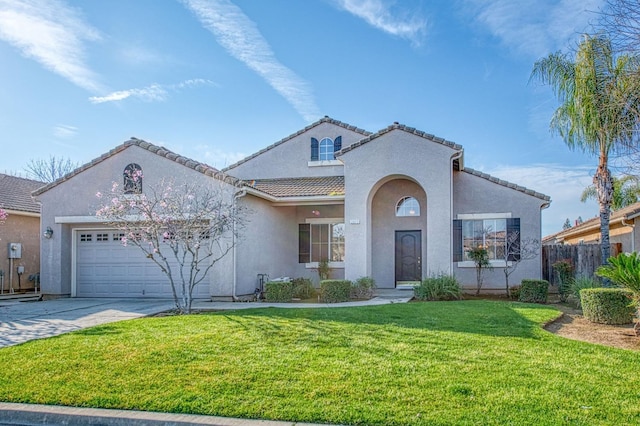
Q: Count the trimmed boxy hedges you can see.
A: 4